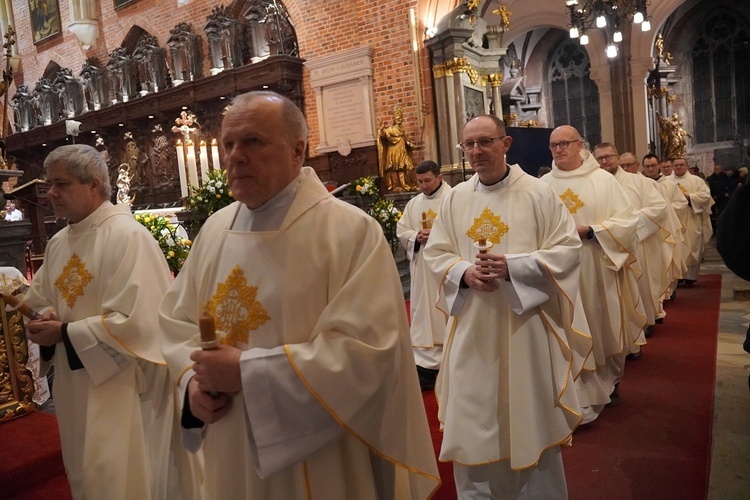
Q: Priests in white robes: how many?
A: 10